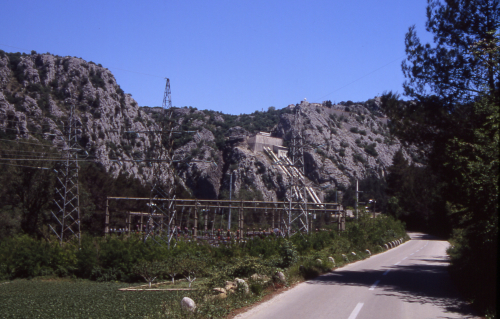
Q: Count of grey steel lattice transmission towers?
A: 3